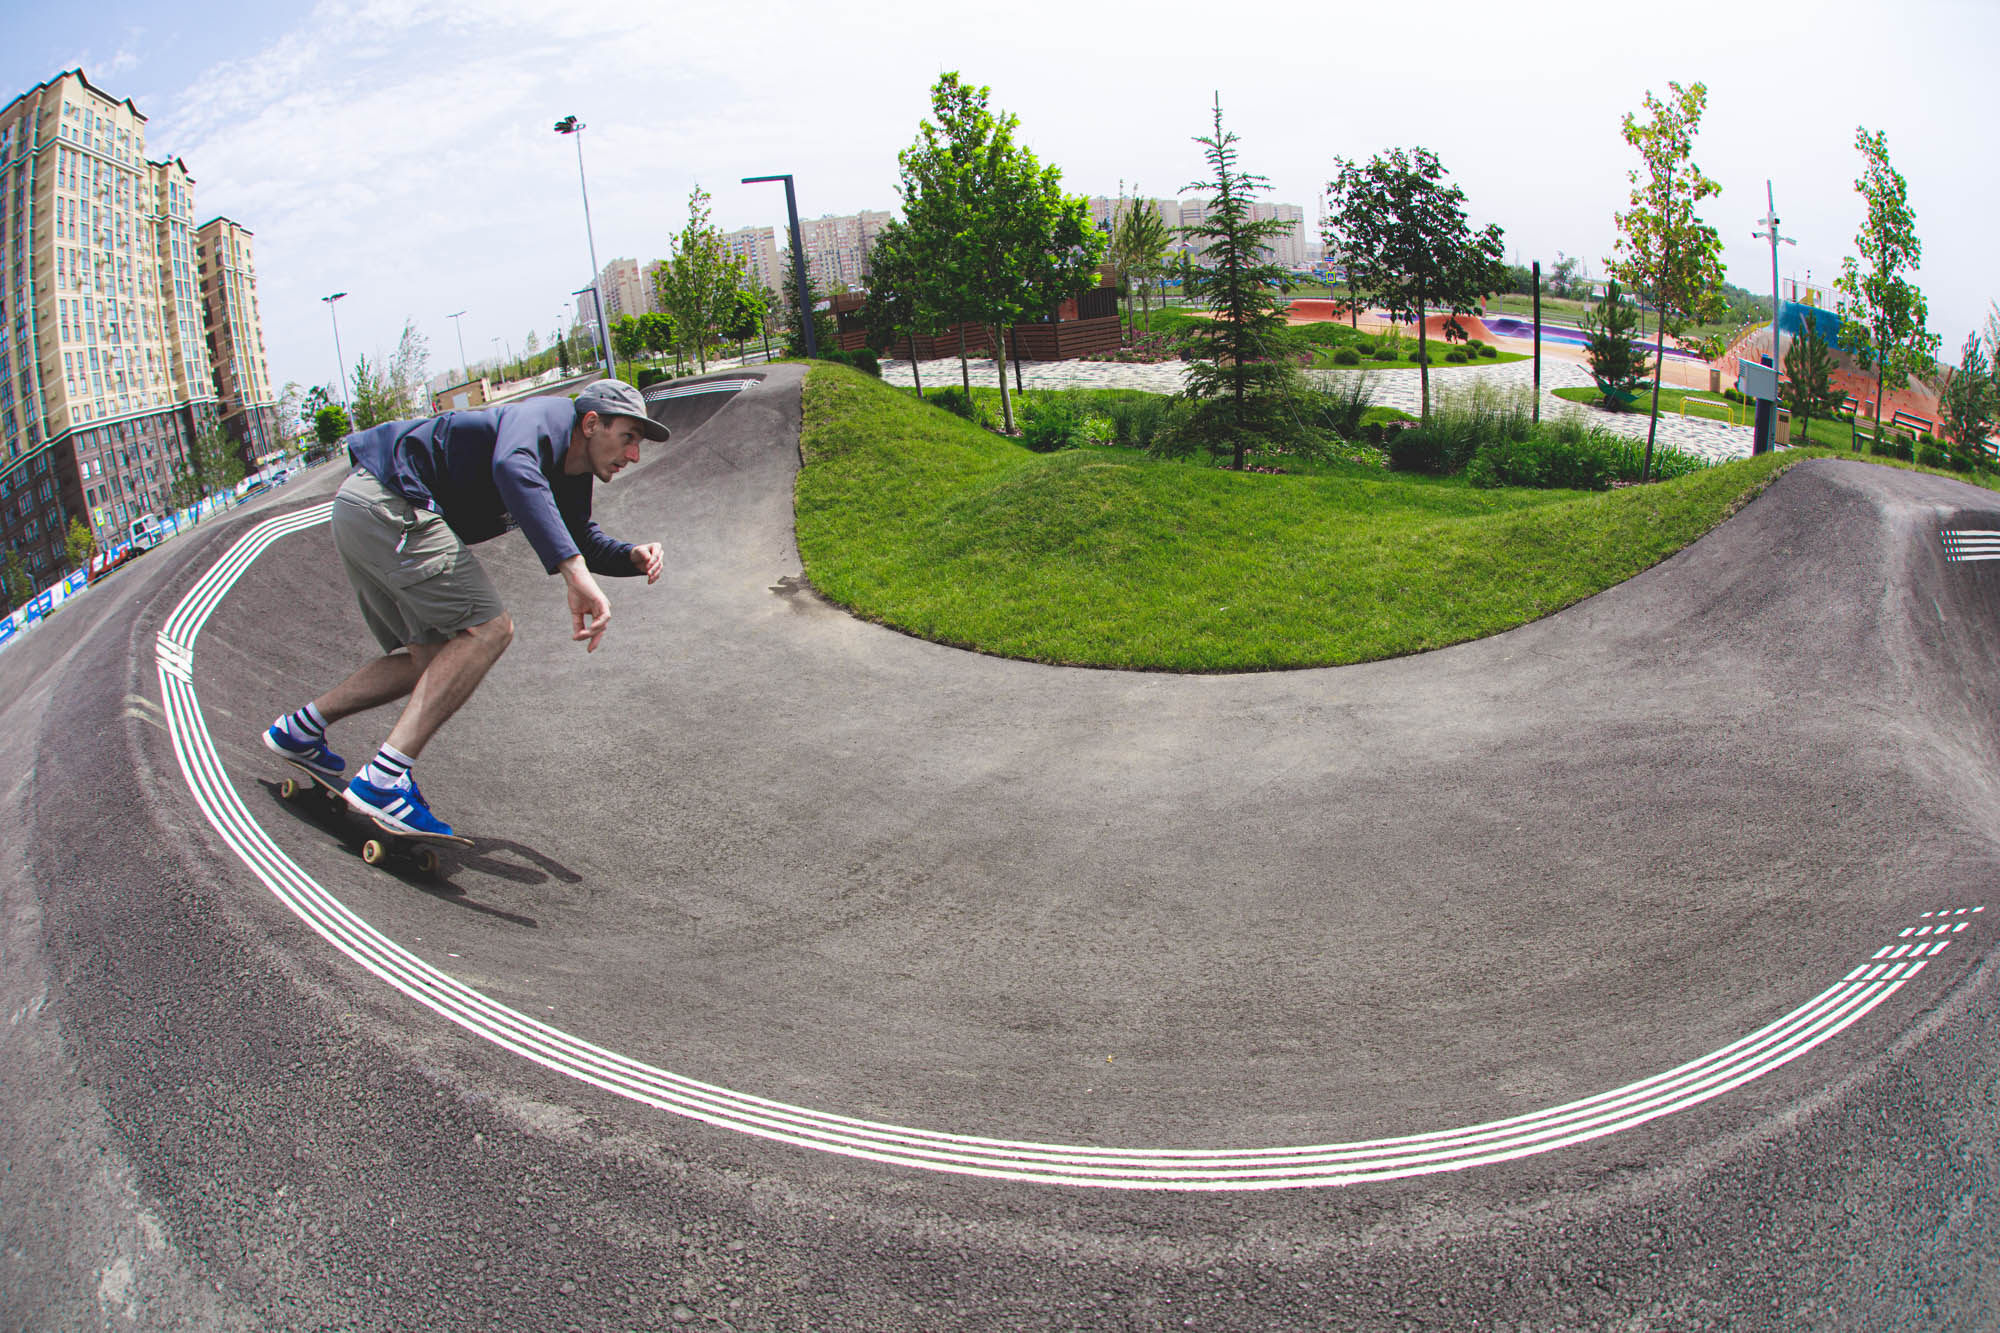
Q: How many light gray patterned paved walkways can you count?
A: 1